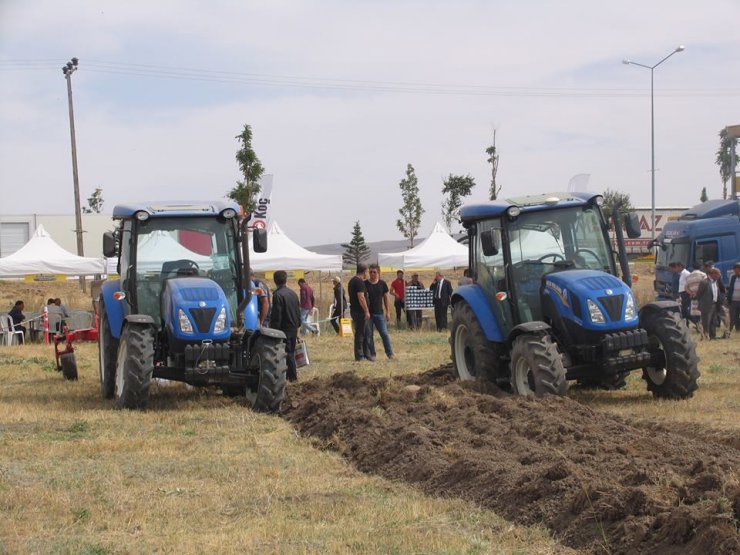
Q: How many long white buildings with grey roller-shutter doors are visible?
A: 1